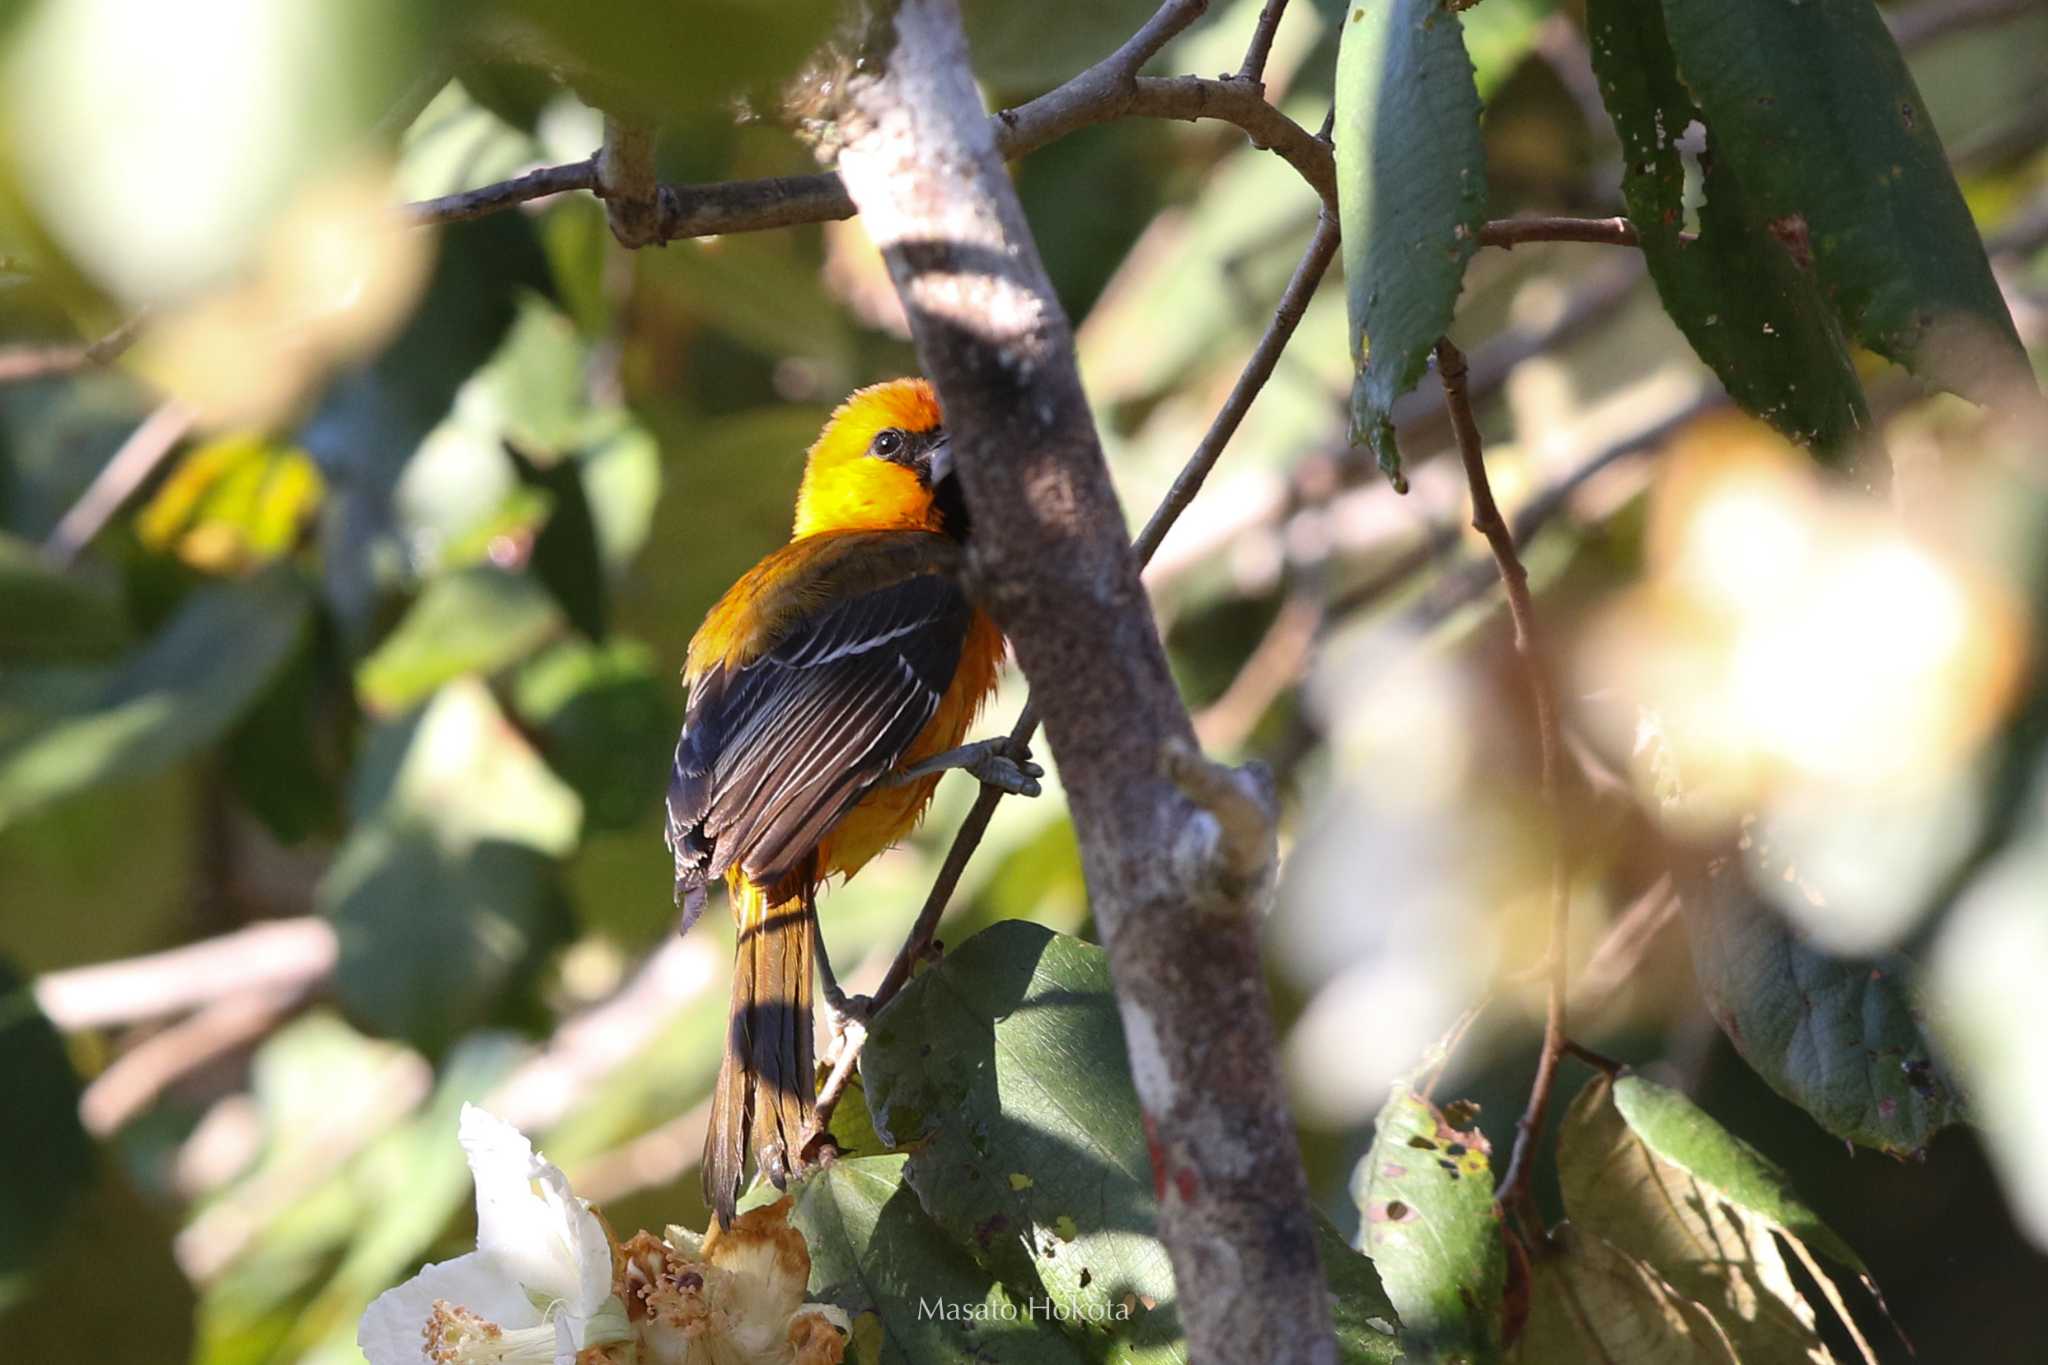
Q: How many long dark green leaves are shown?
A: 3